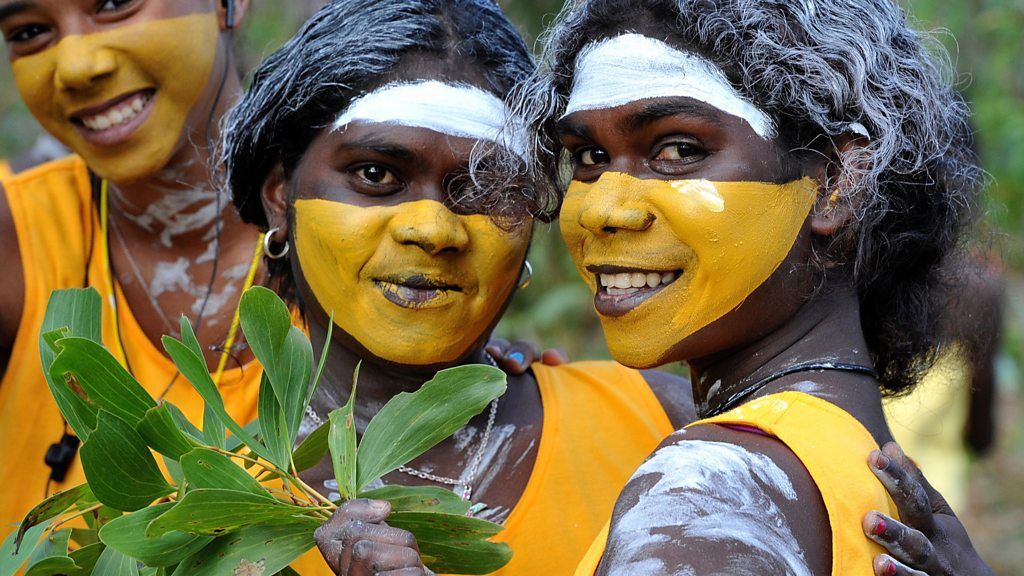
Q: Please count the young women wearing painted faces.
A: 3